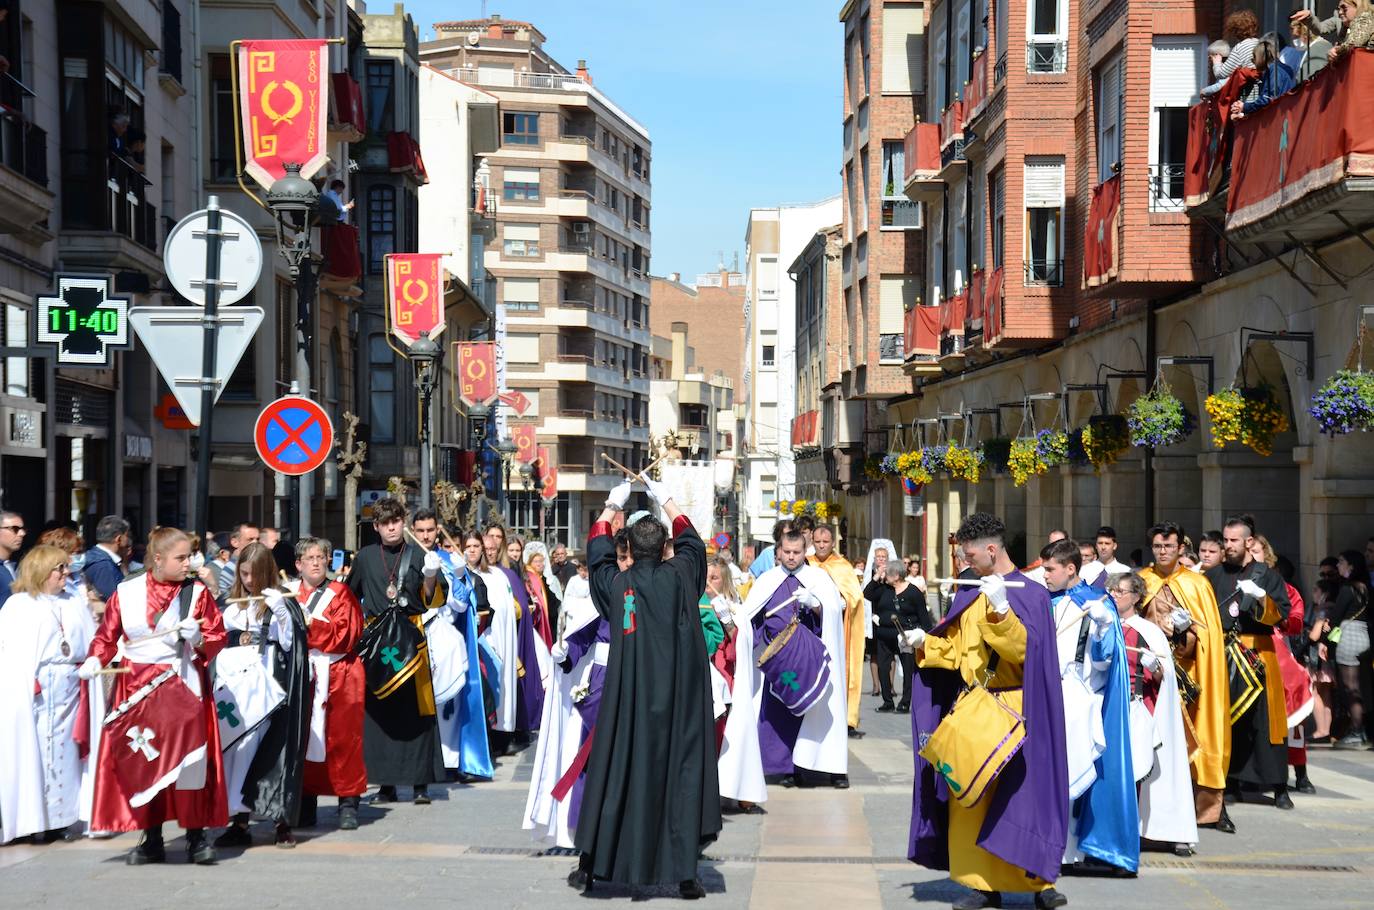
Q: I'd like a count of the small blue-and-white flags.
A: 0